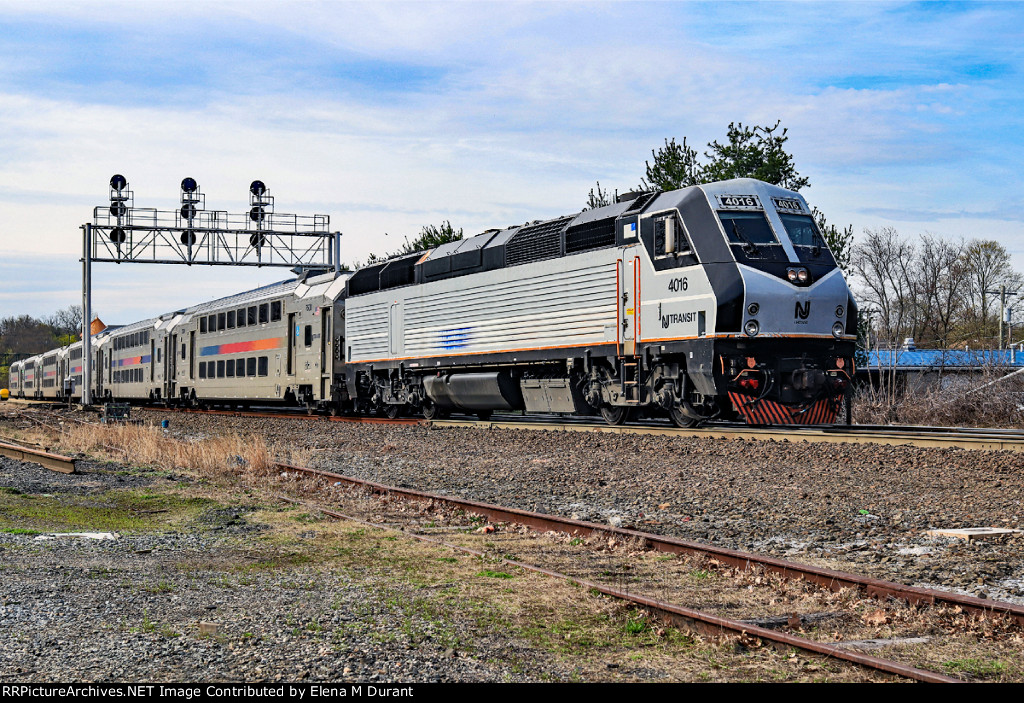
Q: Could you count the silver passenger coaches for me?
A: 6